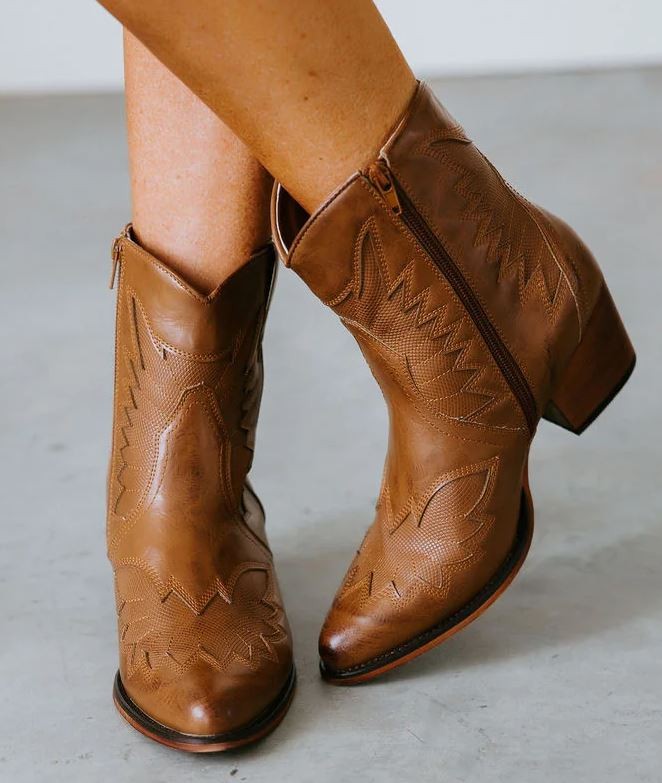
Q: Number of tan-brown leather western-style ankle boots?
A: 2